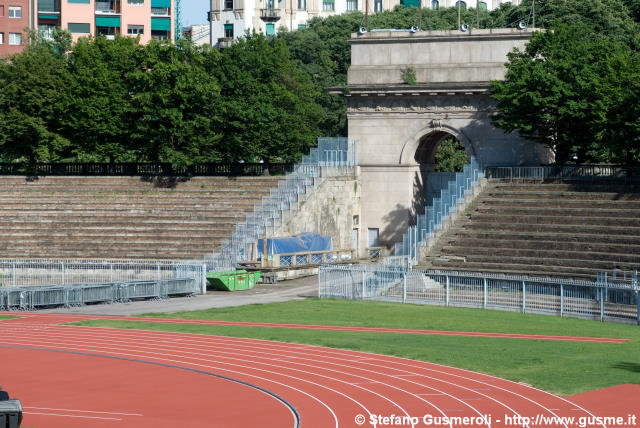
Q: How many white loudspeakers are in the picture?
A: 4